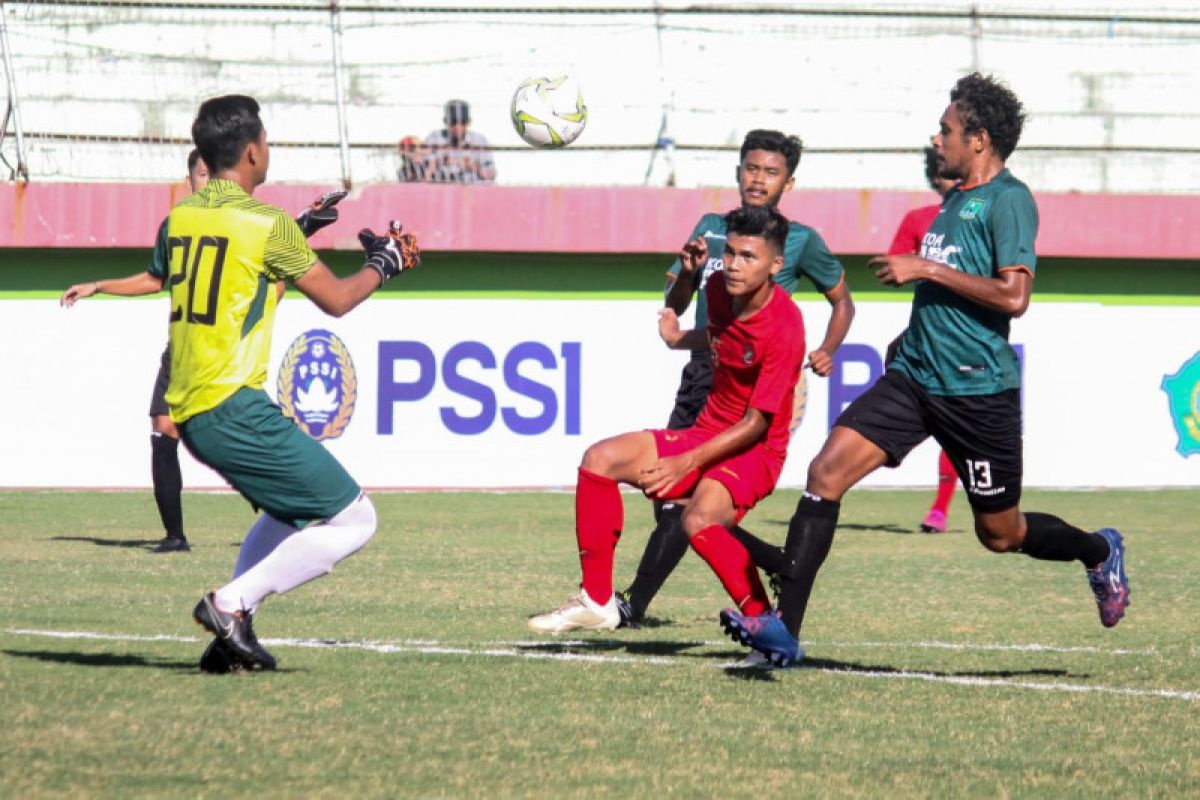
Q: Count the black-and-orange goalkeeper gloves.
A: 2